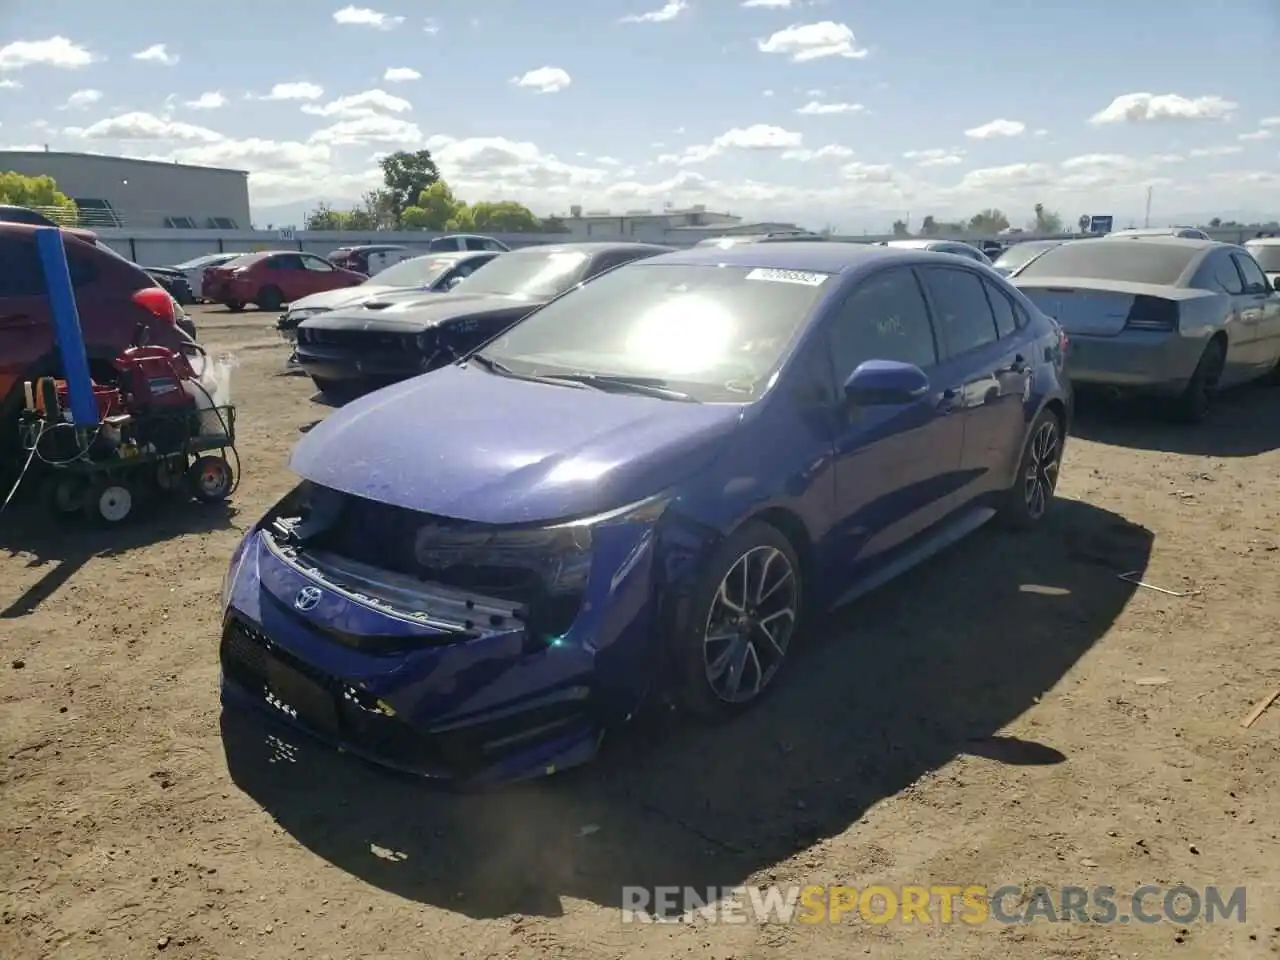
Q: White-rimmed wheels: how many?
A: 2